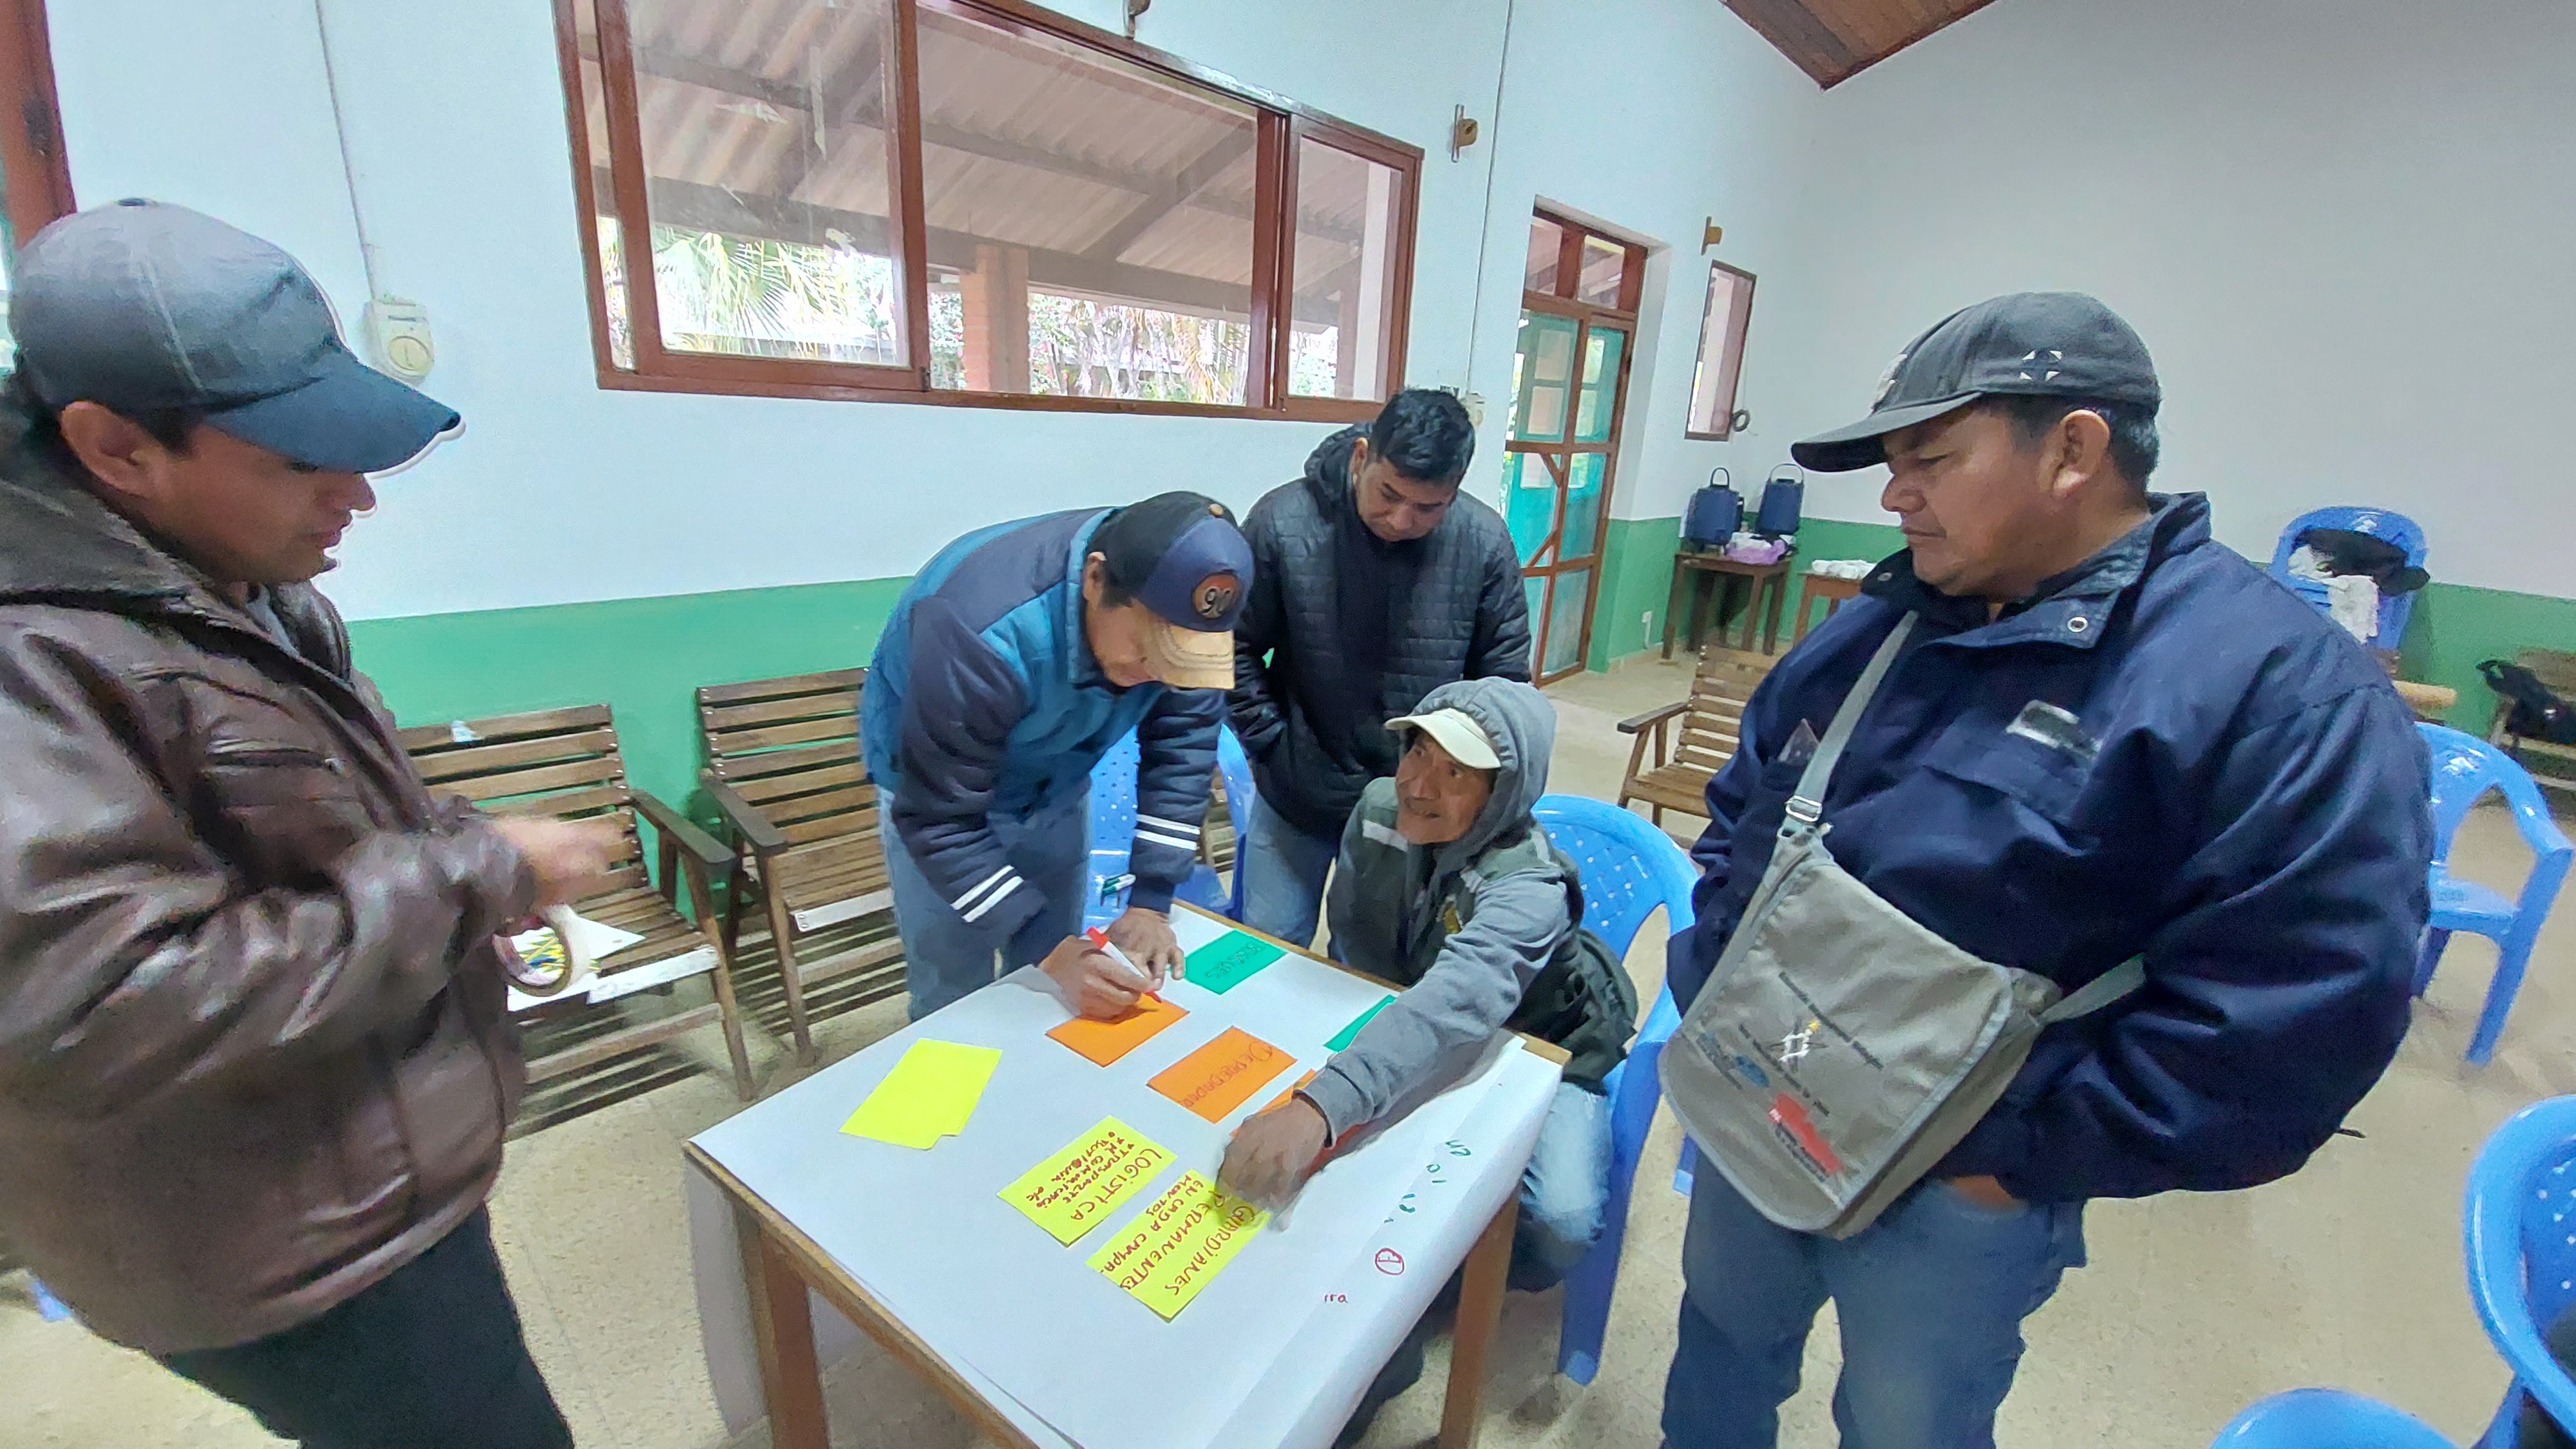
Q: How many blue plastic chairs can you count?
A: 6